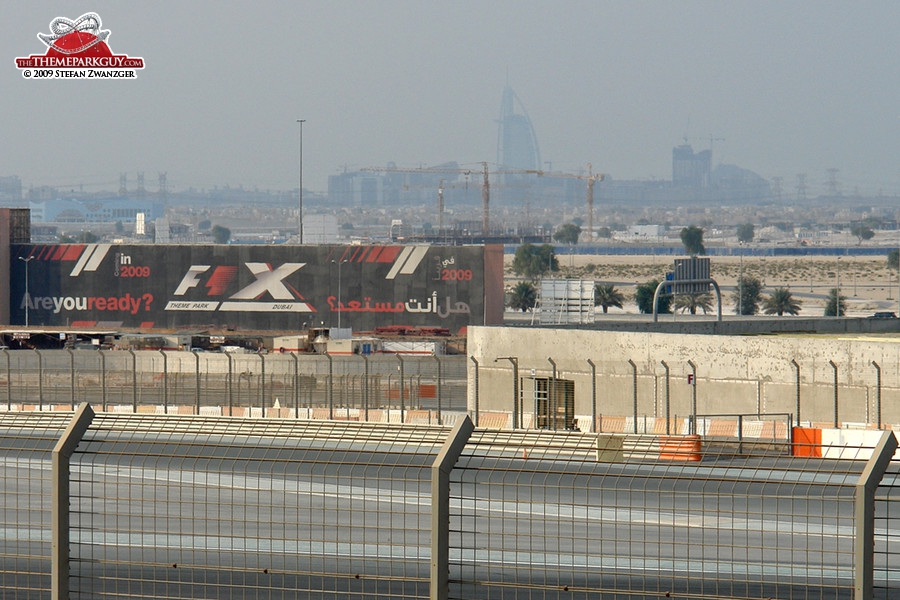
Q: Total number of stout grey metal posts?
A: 3